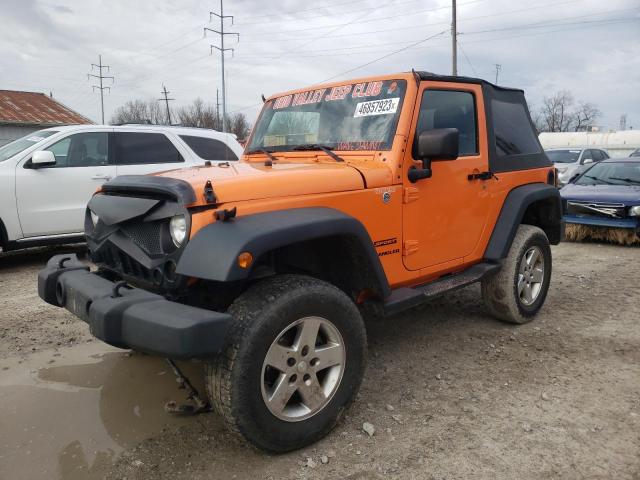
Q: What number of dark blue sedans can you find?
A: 1